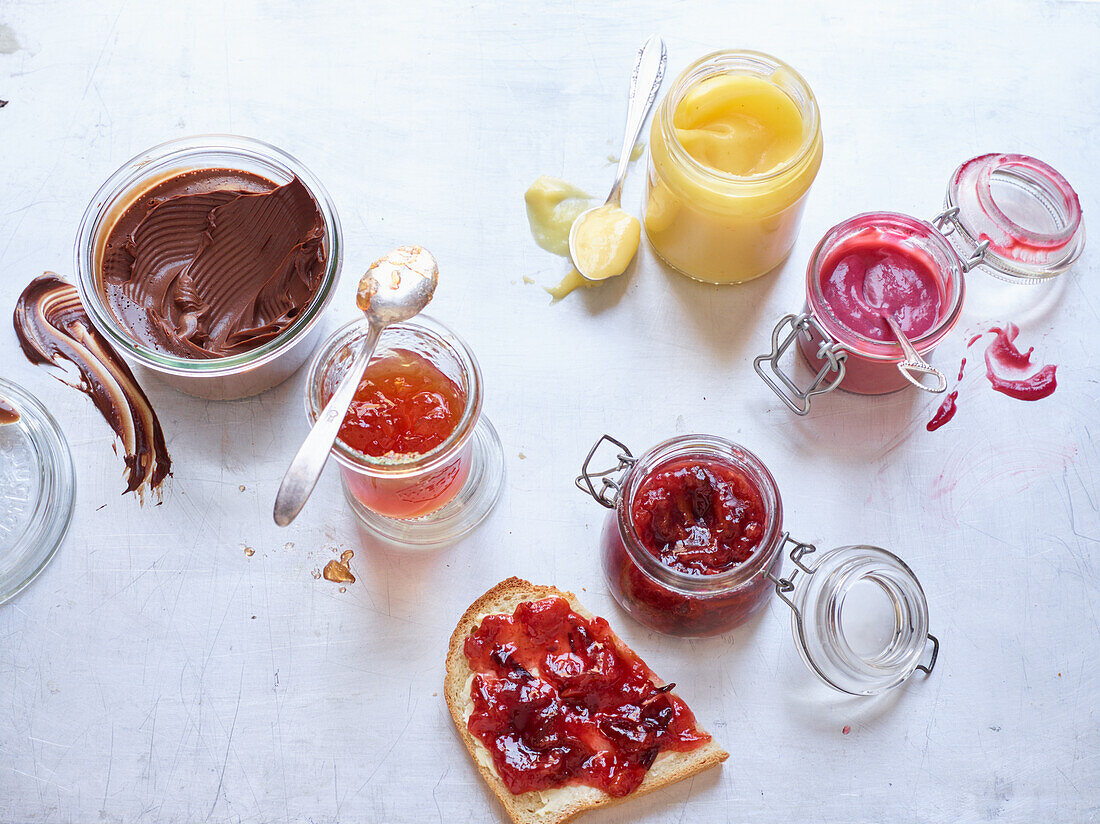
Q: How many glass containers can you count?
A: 5